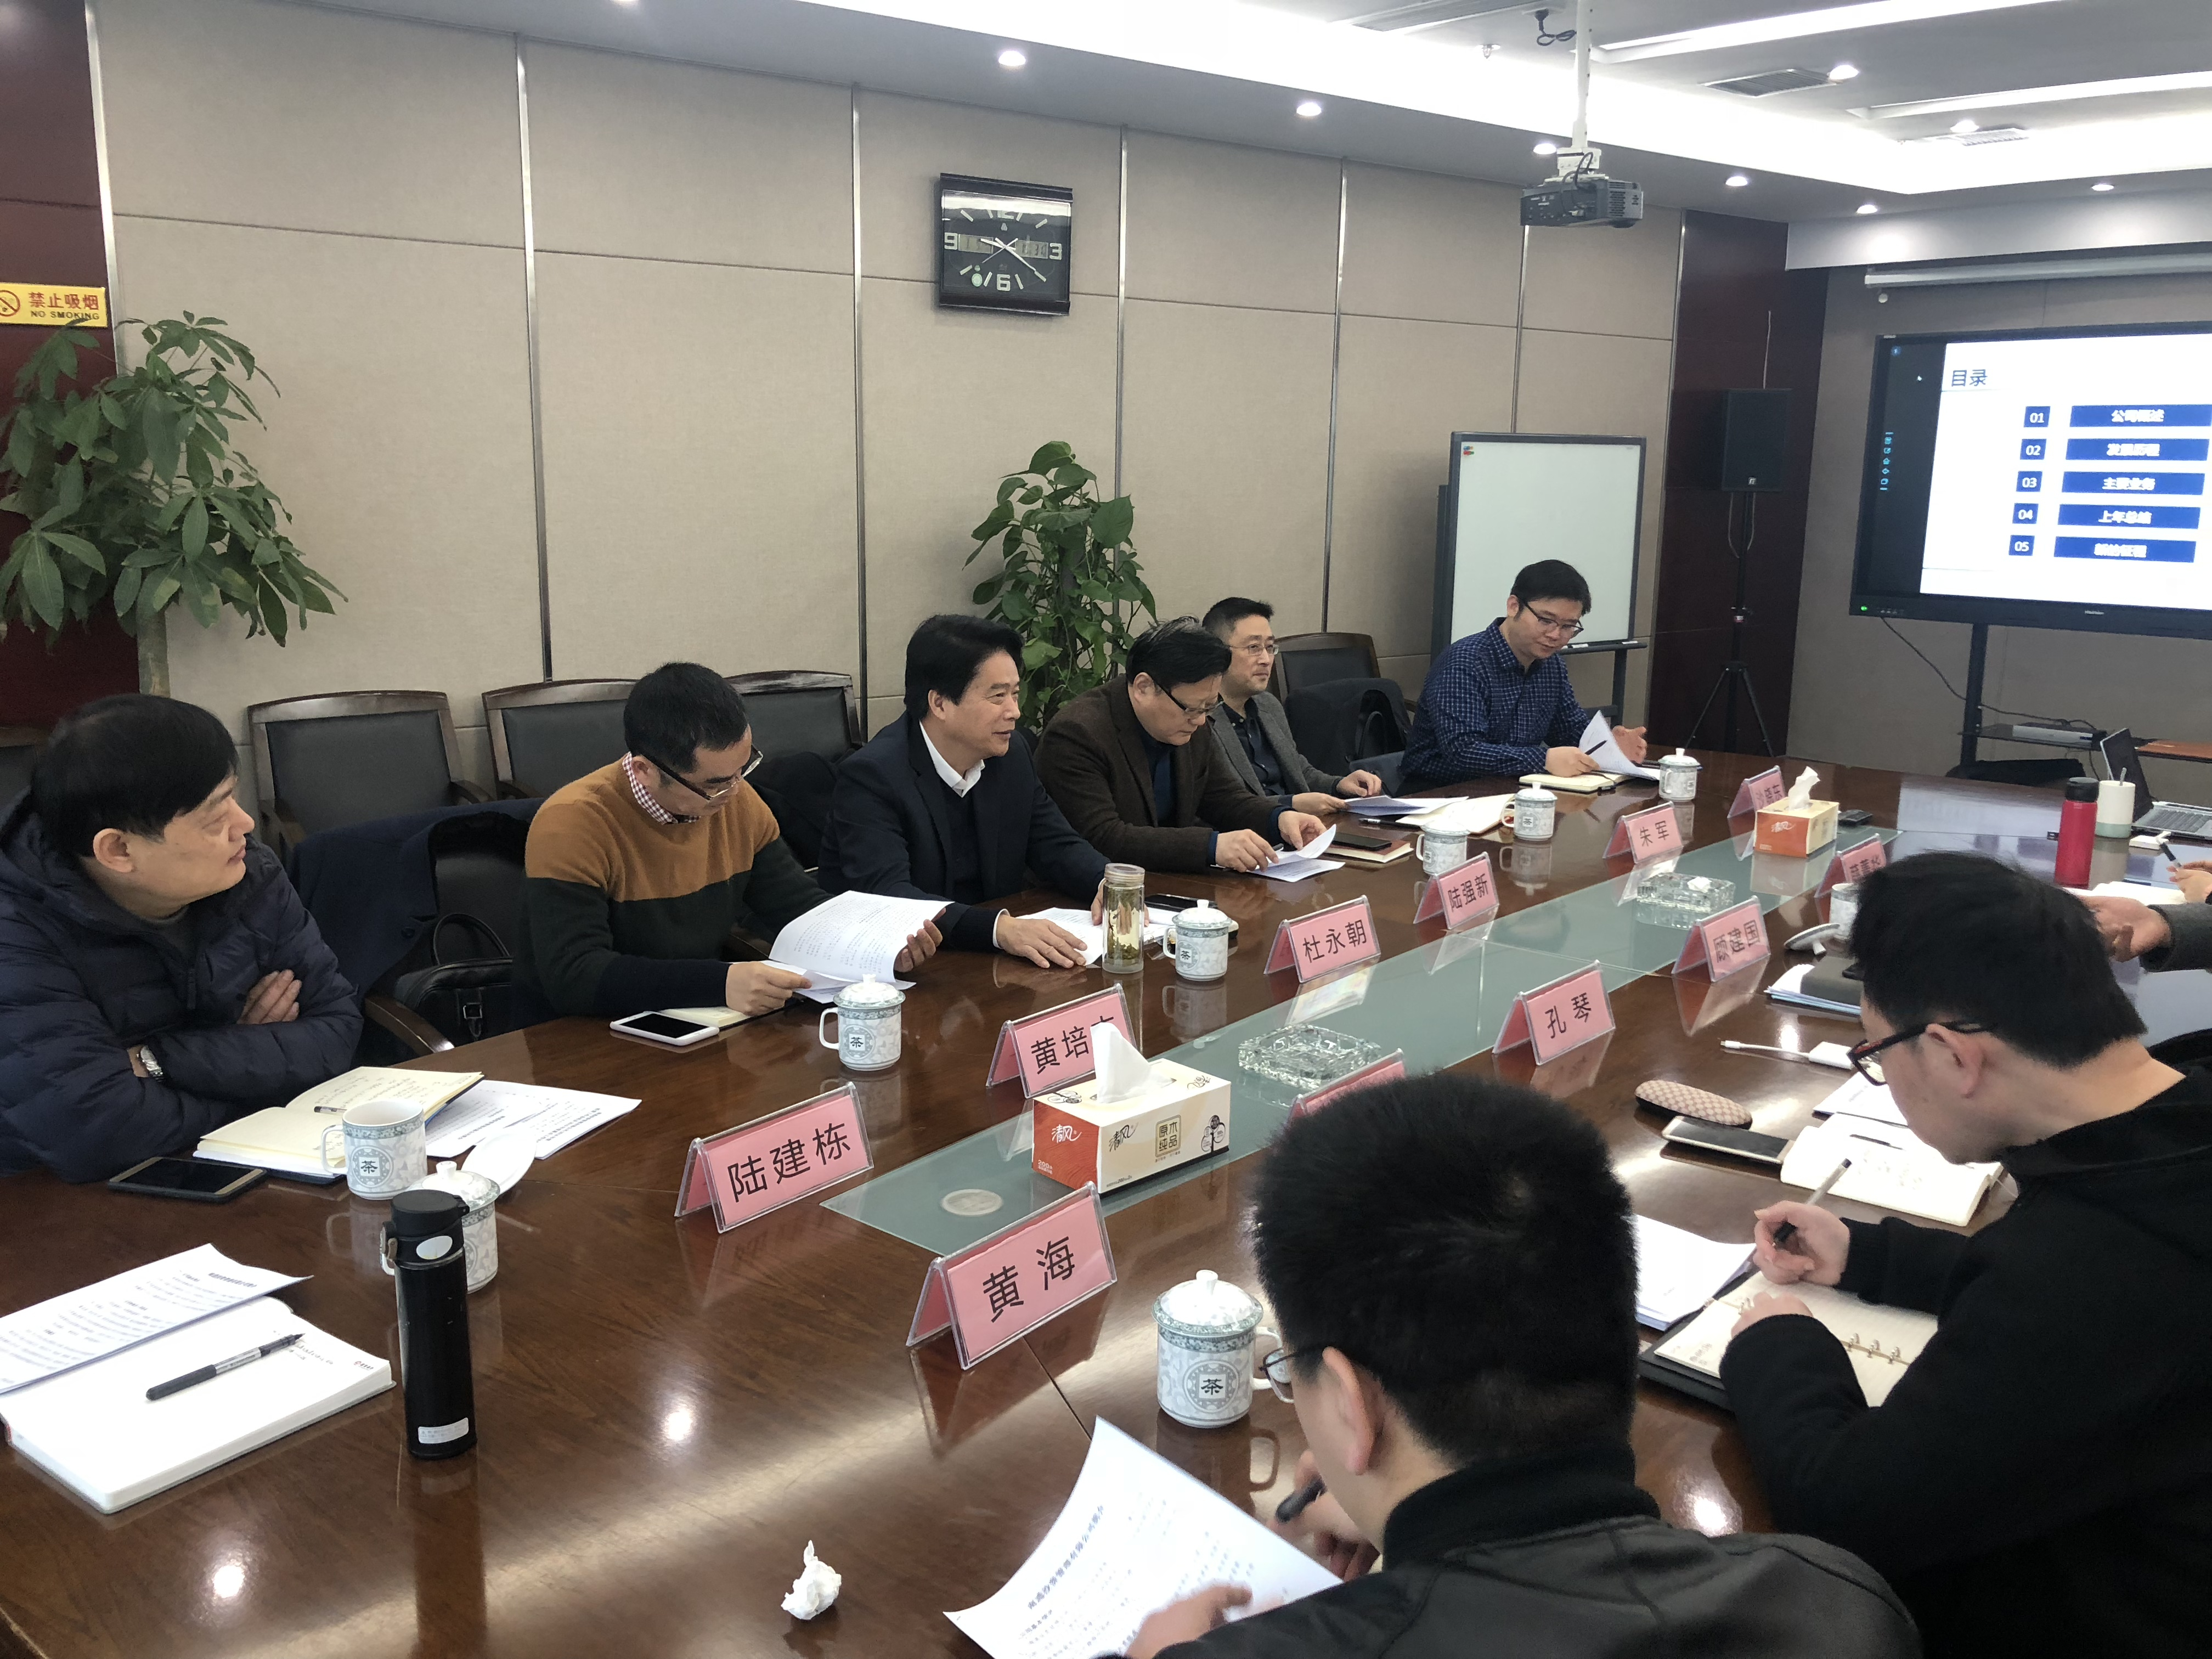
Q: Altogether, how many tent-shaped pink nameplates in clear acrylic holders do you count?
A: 11